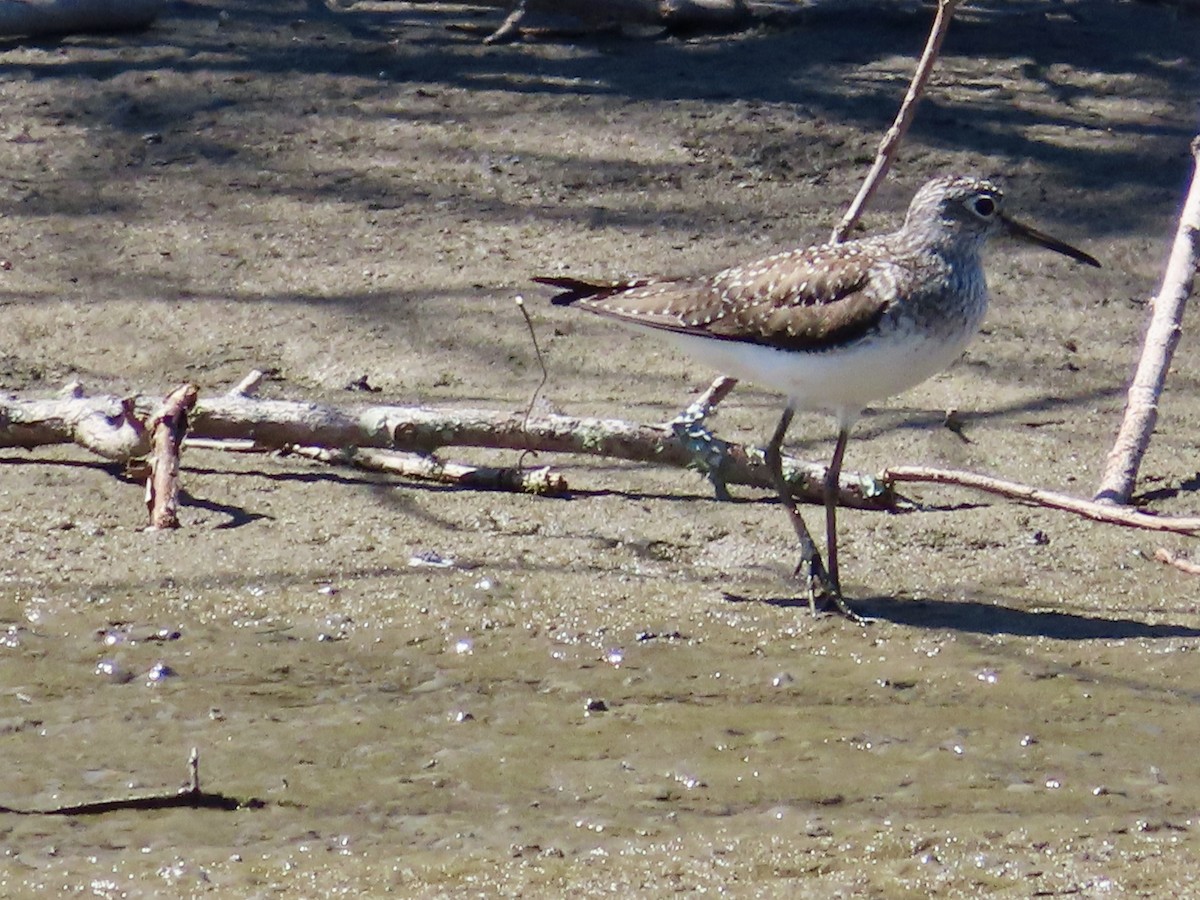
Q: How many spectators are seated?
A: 0